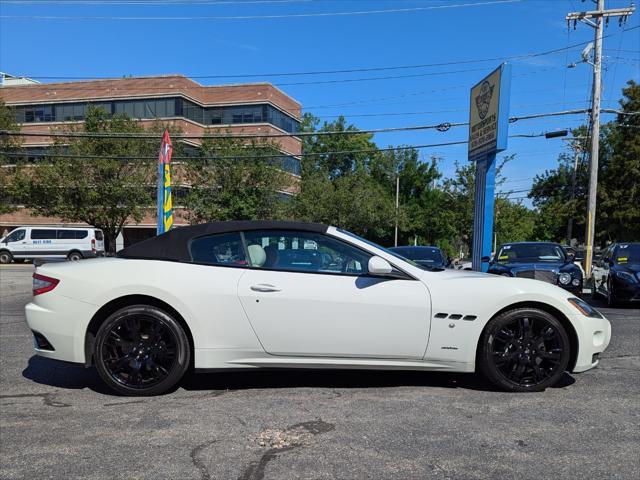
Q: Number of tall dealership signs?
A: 1